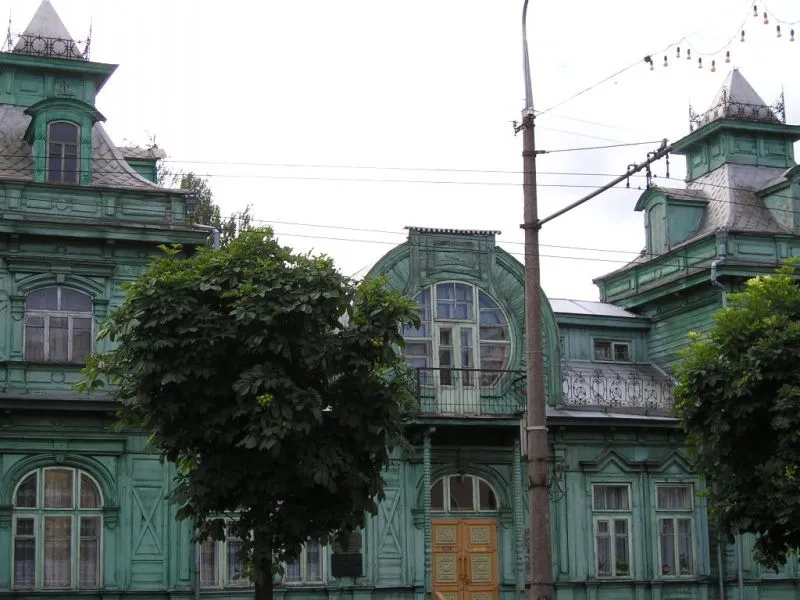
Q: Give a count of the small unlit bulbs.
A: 12